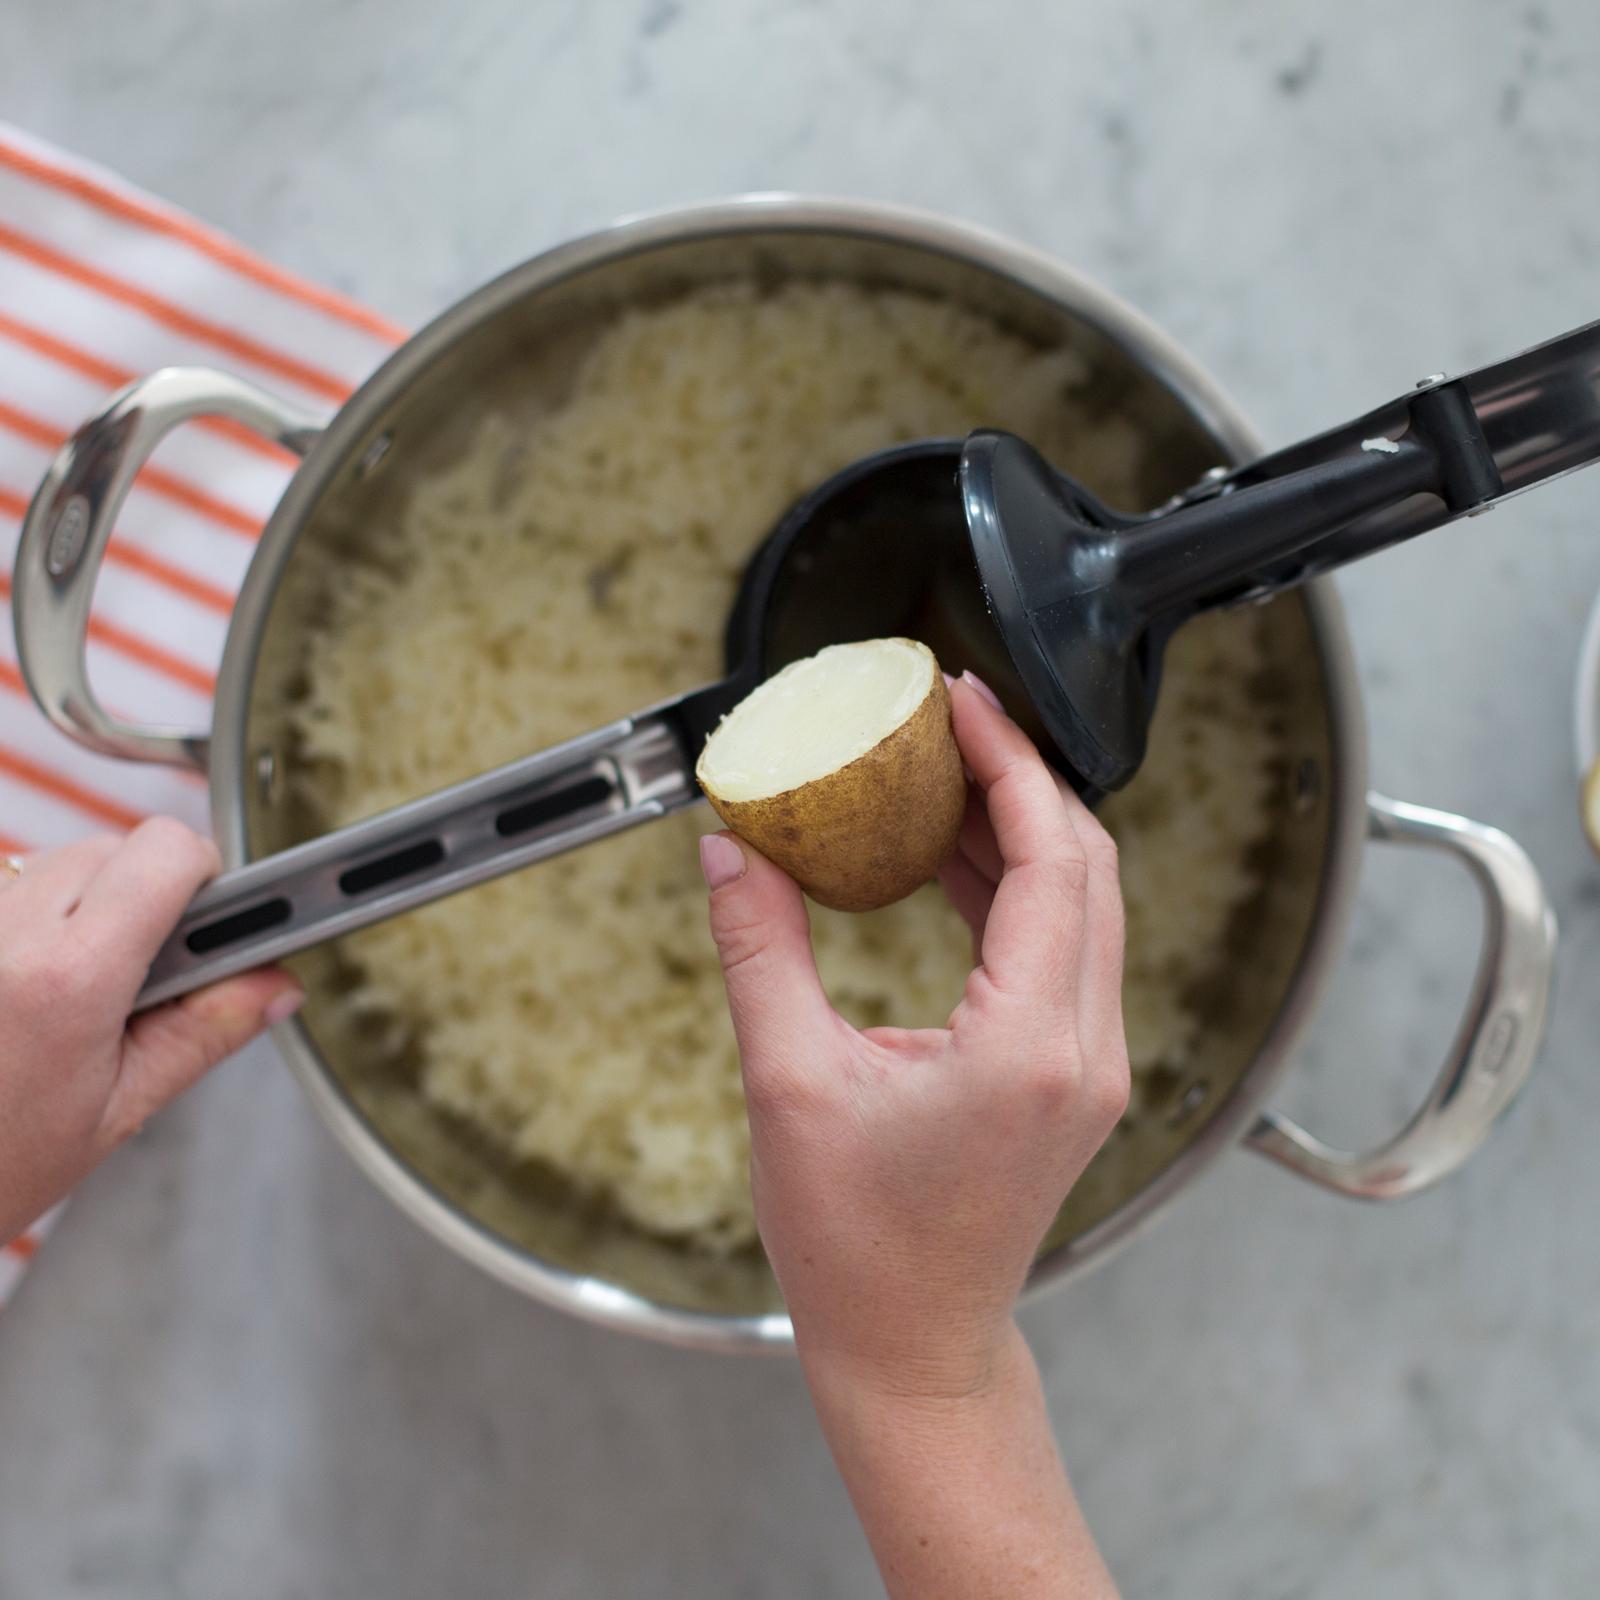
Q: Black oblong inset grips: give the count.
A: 3